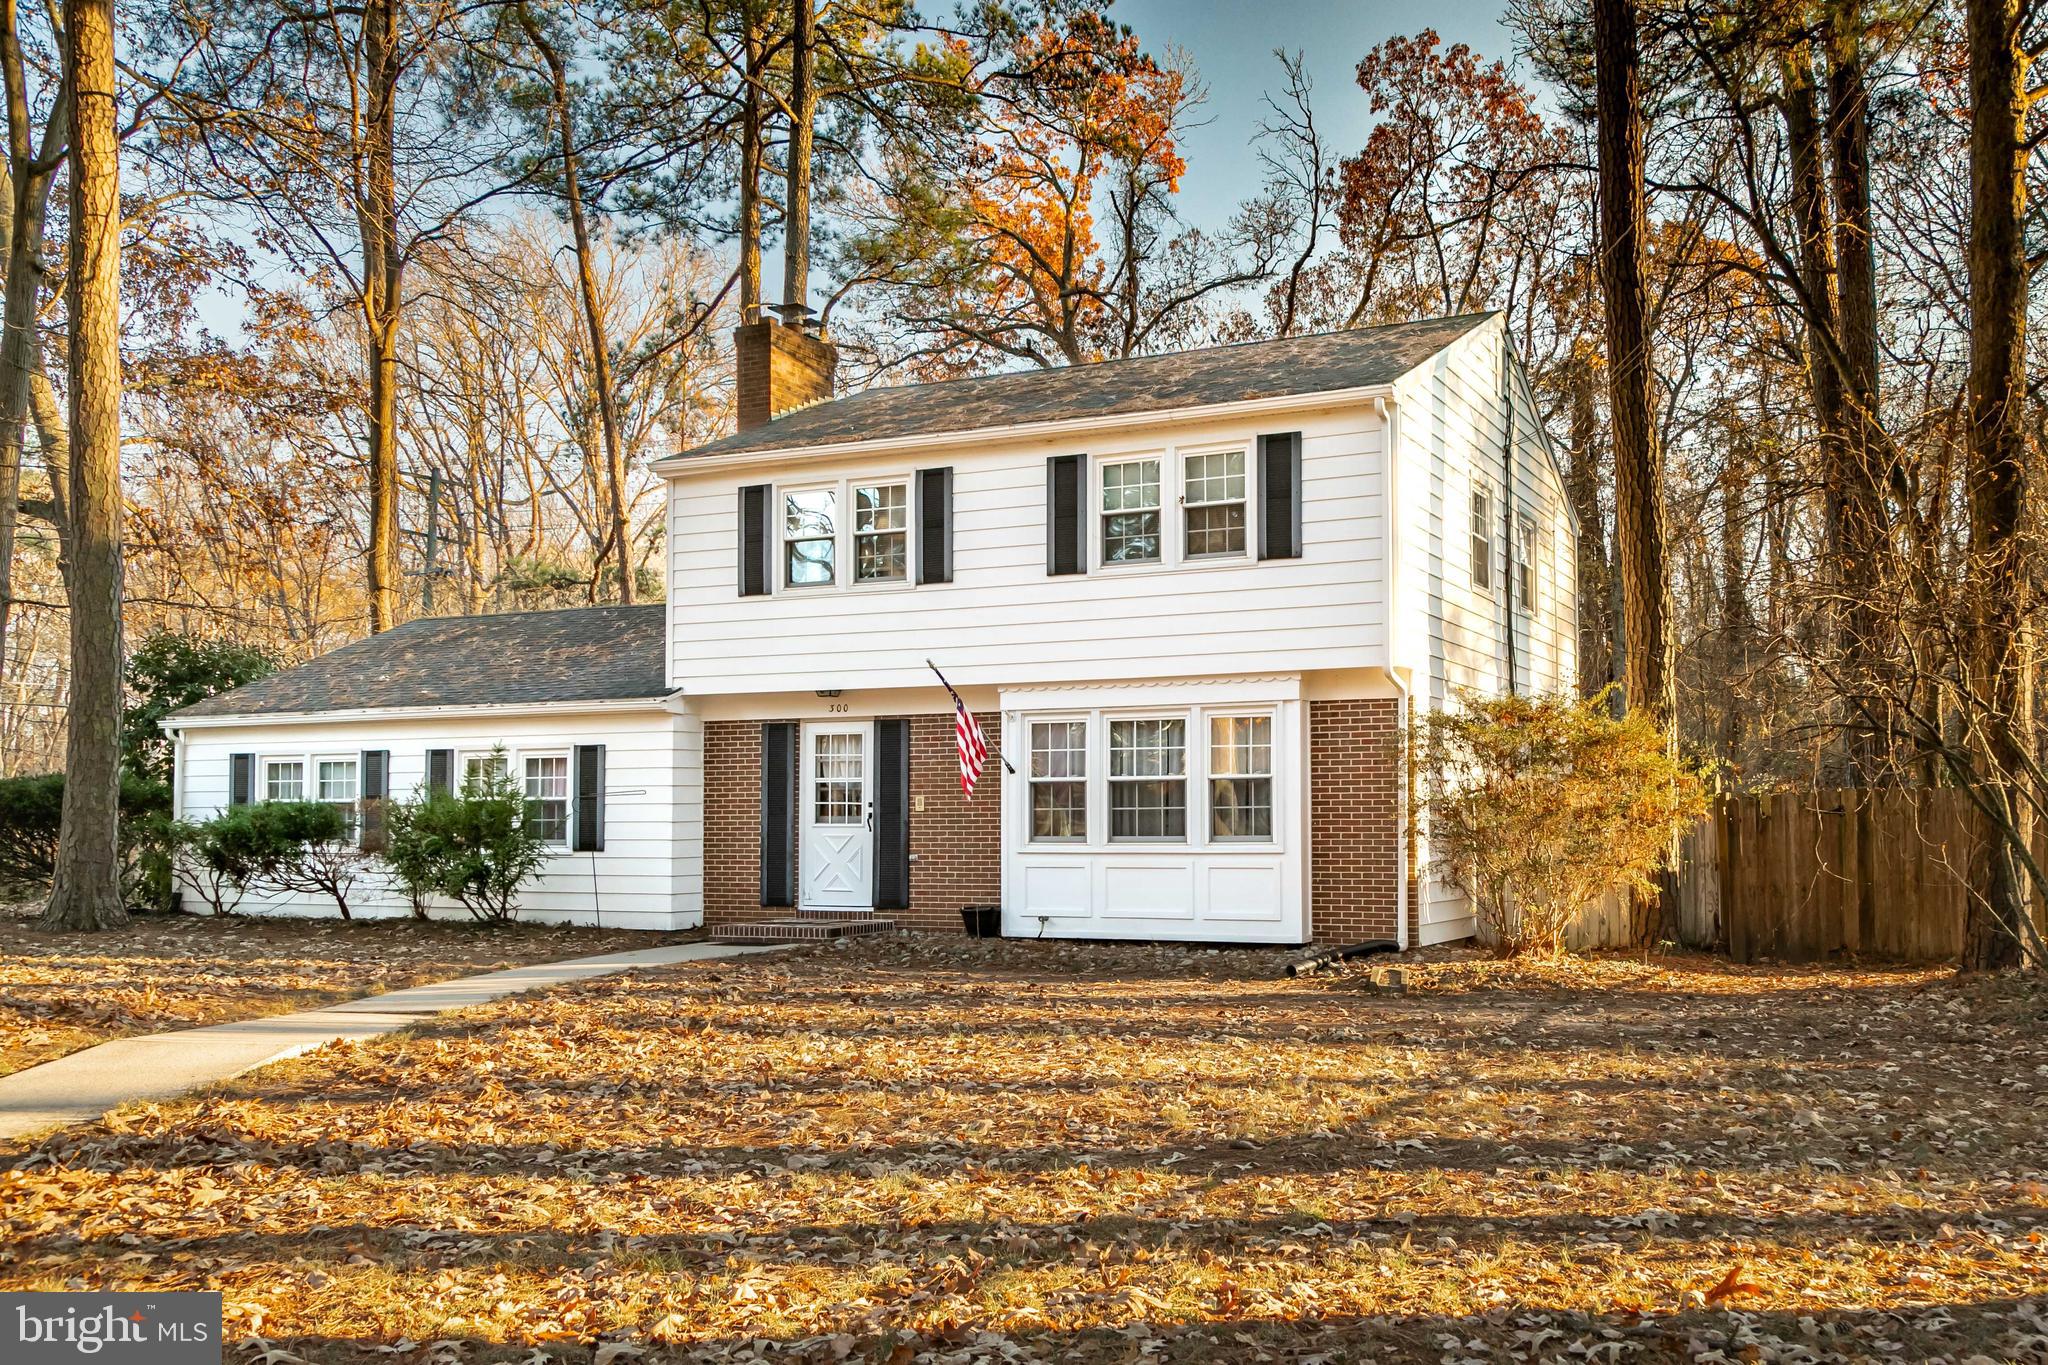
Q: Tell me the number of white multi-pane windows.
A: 13